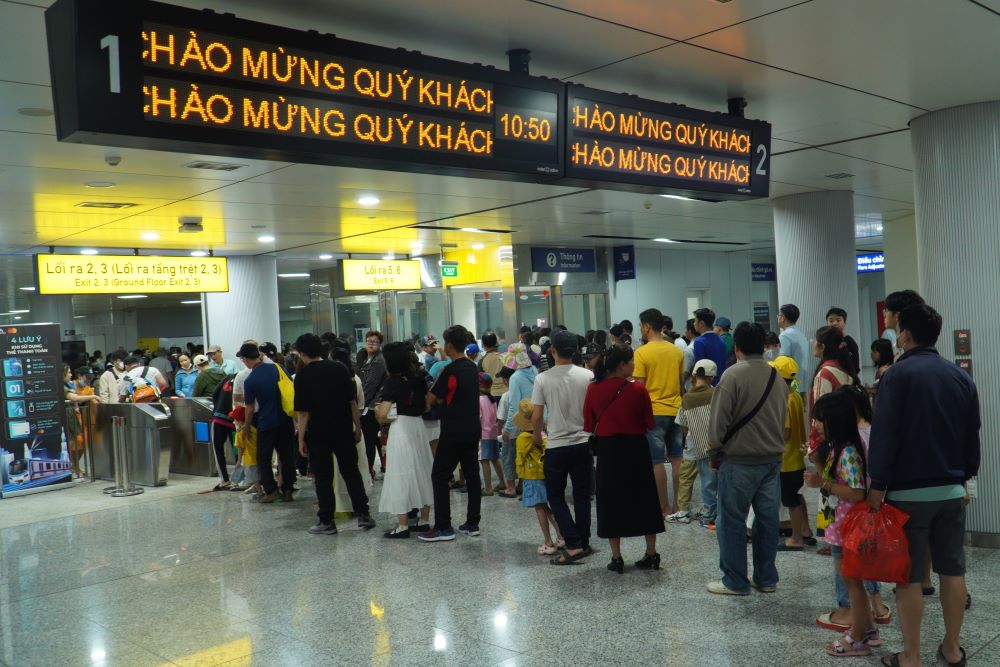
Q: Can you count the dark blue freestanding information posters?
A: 1